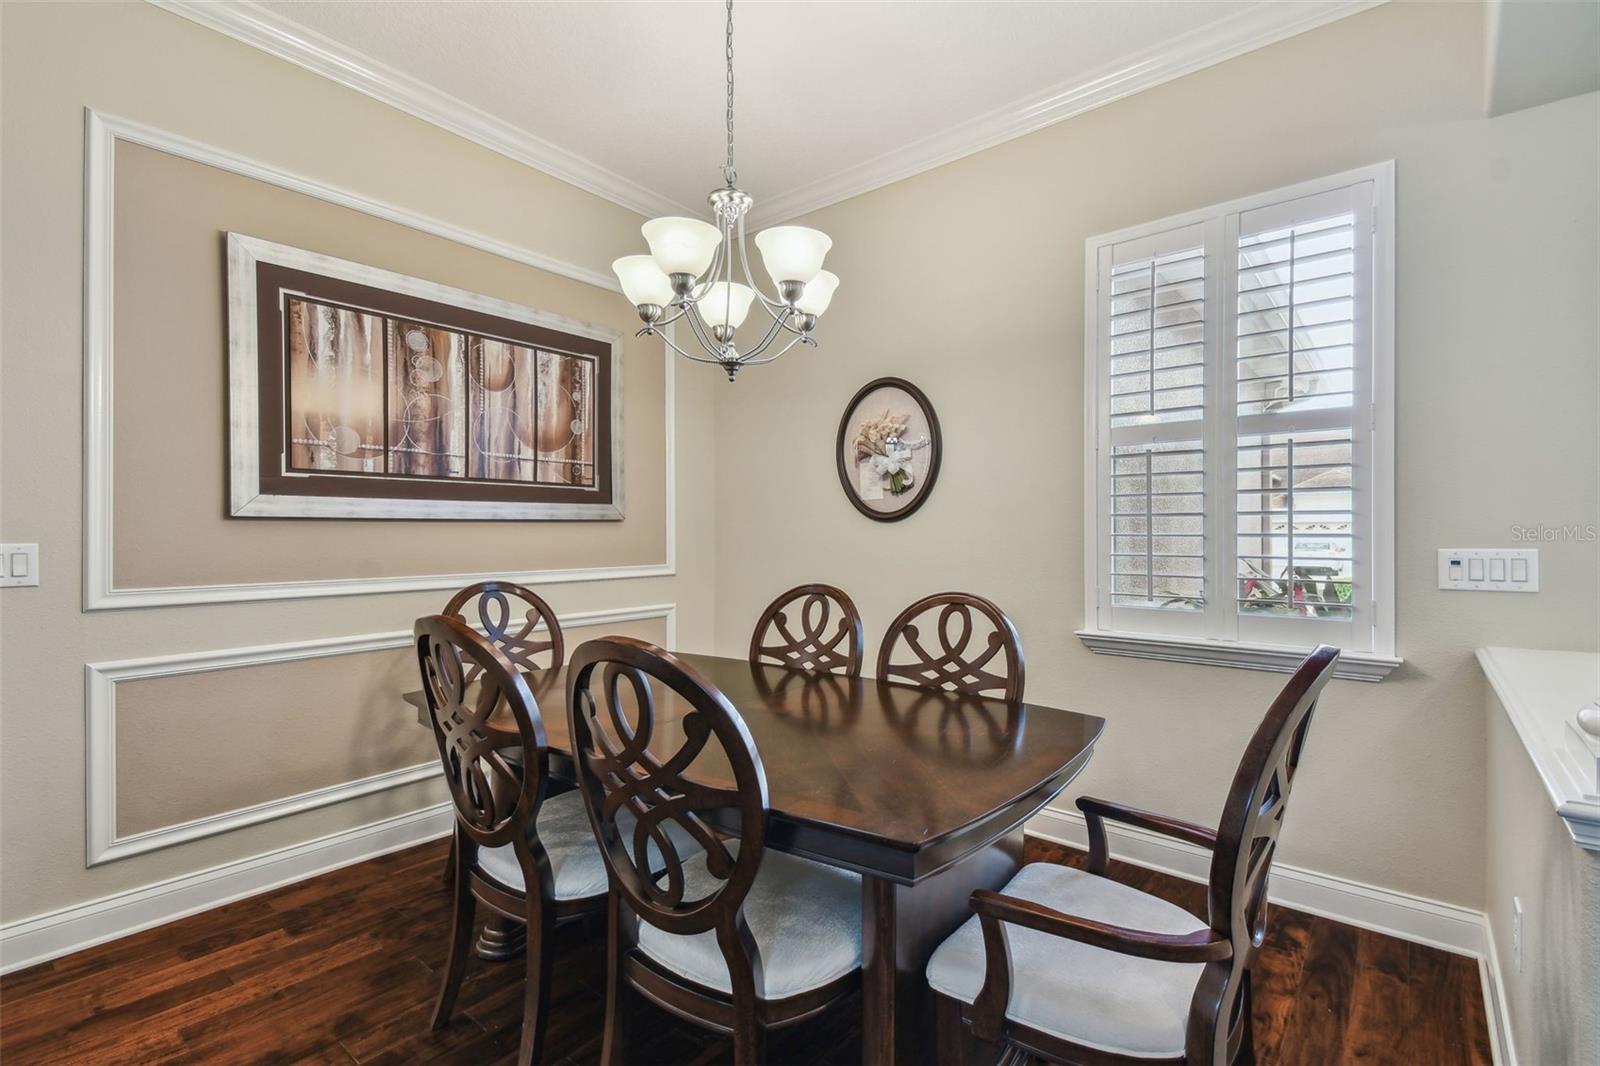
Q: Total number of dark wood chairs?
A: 6